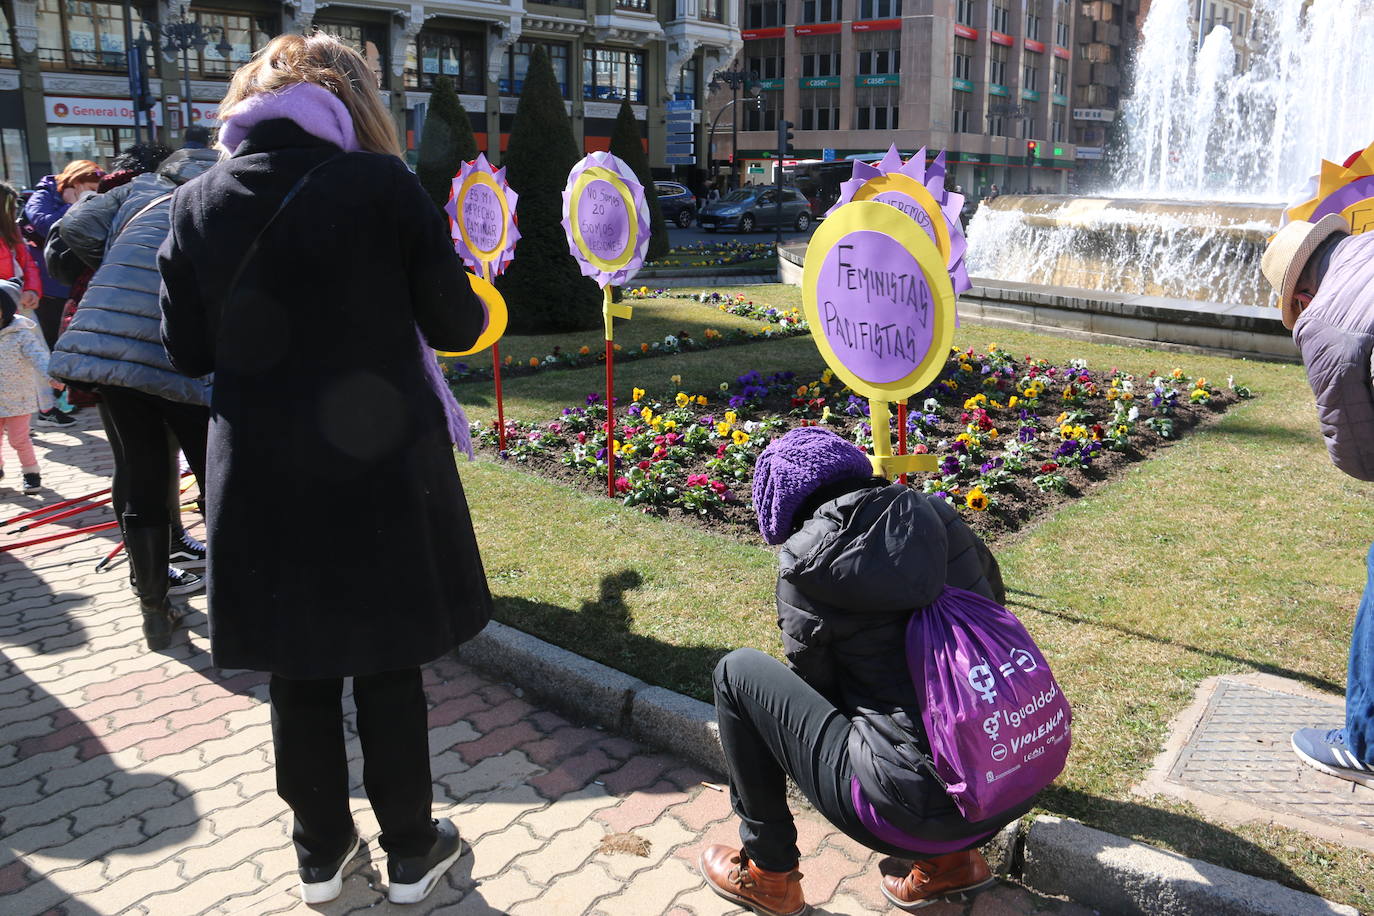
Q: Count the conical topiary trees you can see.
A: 3